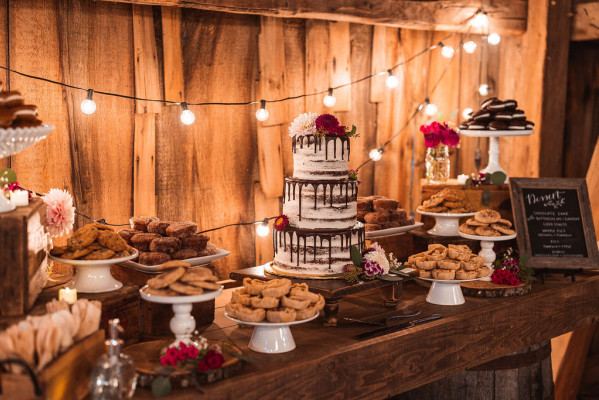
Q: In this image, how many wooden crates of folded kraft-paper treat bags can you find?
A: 1